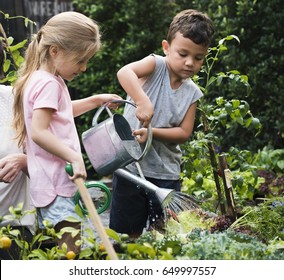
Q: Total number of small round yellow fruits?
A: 3